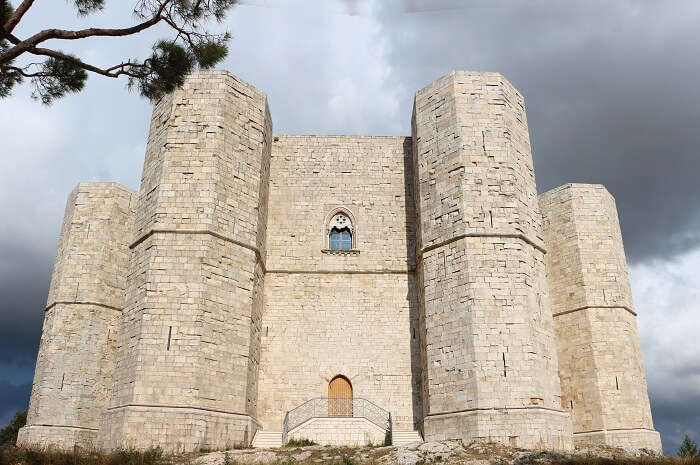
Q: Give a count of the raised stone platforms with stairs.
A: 1